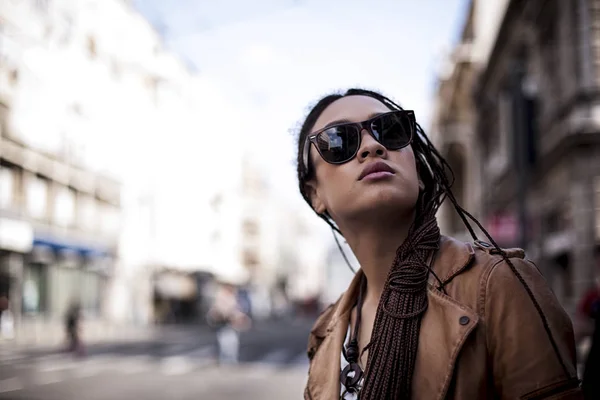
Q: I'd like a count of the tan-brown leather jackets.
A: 1